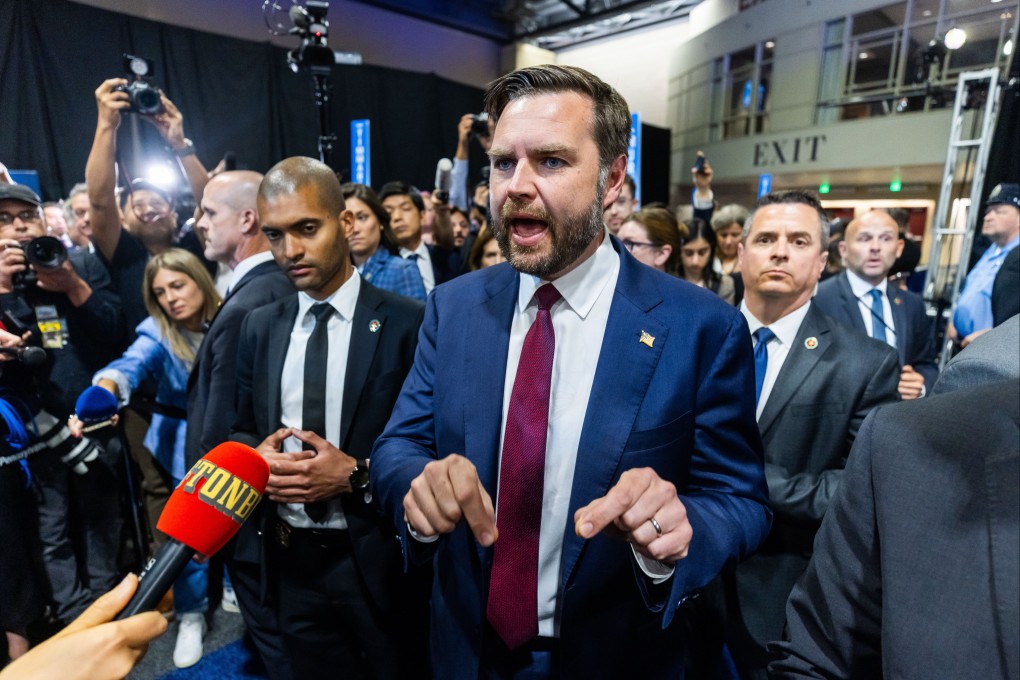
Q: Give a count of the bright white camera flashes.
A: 1